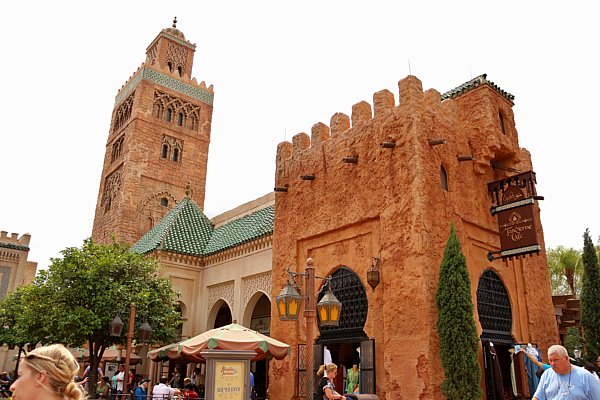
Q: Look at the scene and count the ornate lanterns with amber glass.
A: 2